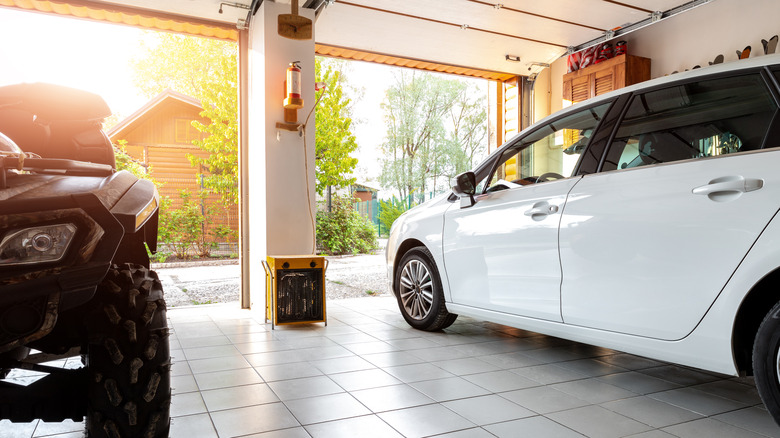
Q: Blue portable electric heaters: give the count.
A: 0